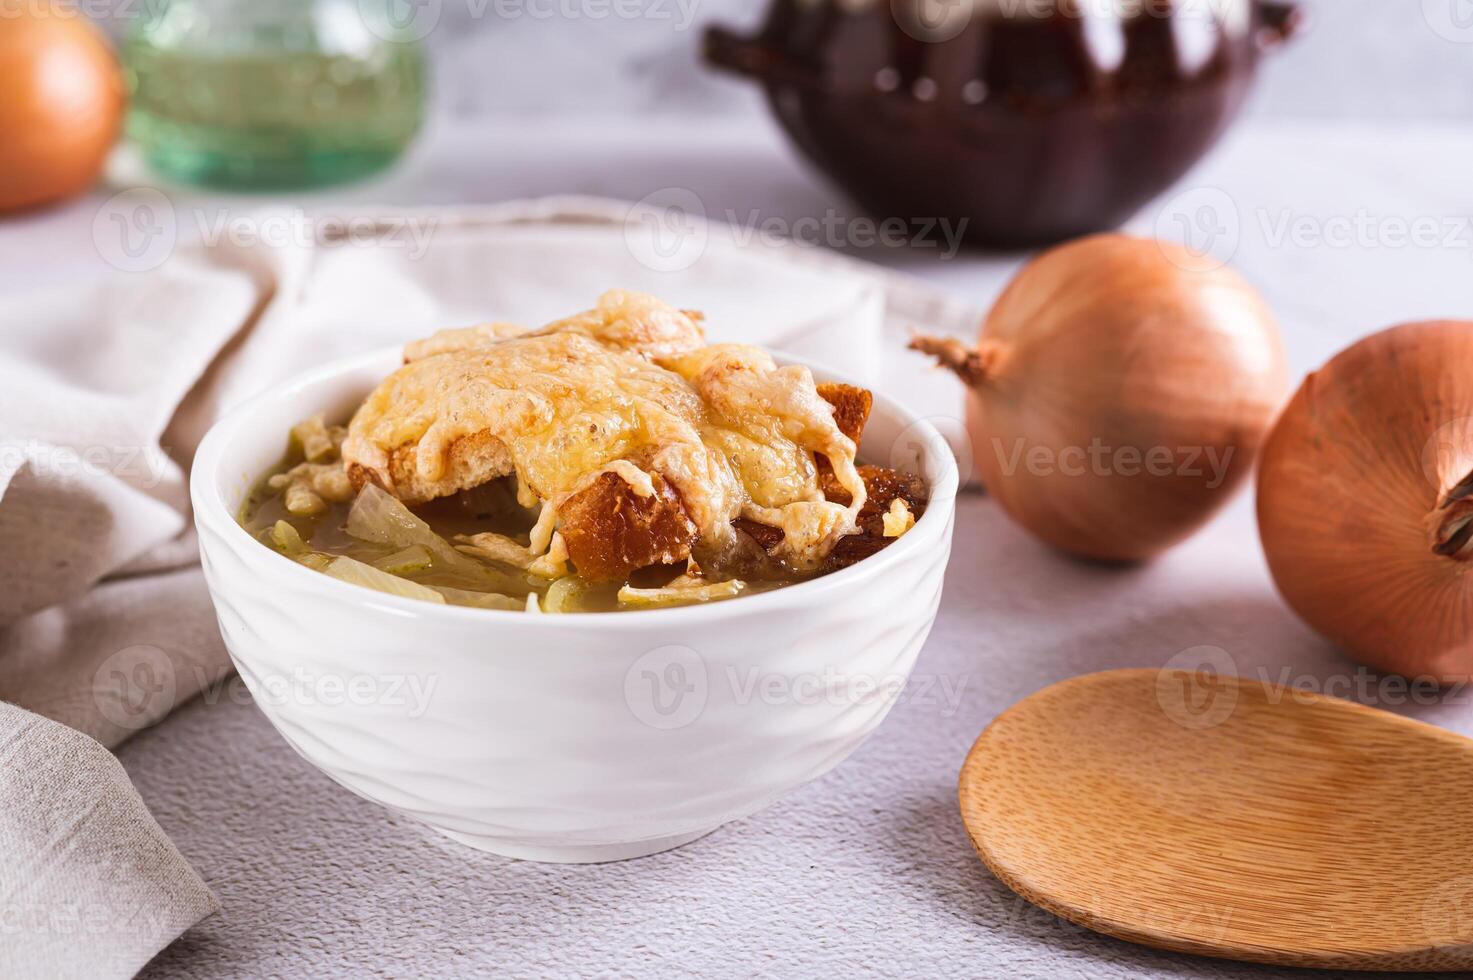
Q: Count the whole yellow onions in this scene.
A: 3